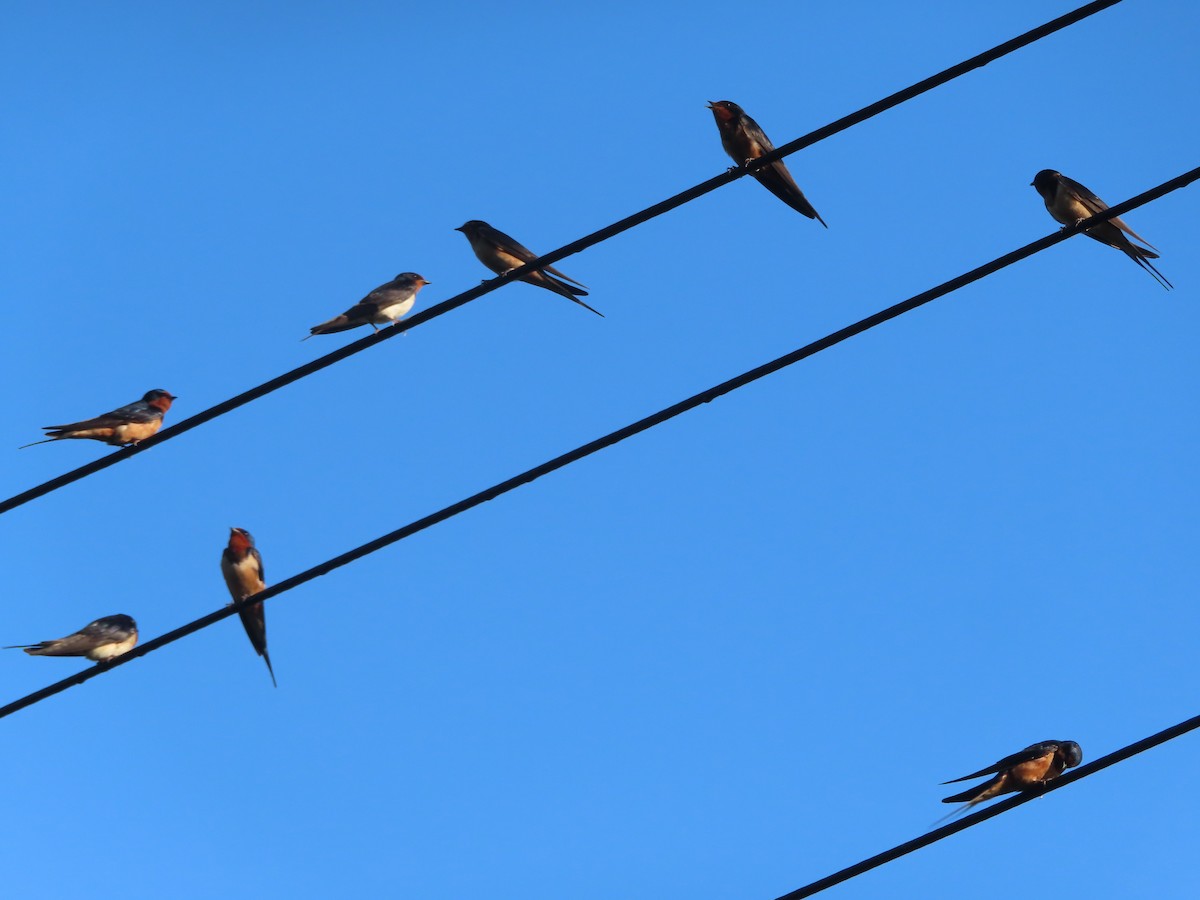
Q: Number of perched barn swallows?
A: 8